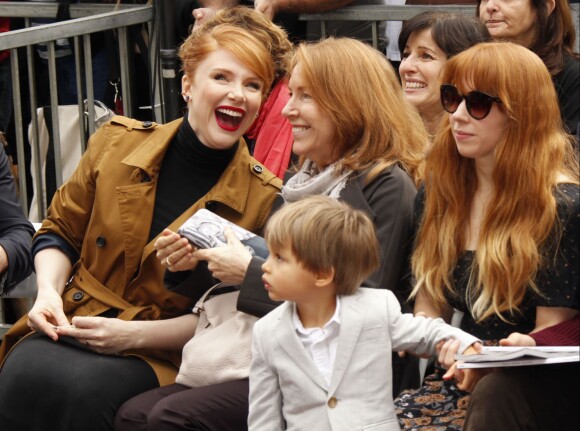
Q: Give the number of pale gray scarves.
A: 1